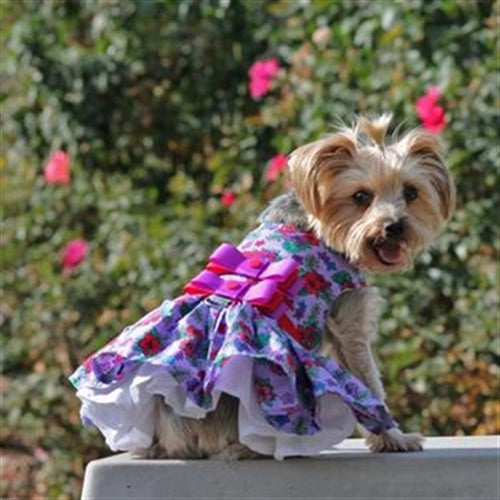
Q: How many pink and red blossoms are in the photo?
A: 6